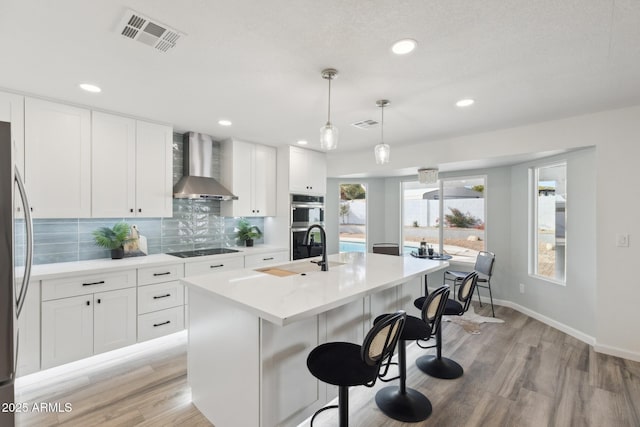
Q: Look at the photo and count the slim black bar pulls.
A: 6